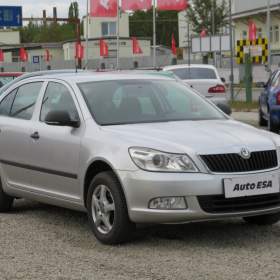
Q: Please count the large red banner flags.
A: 3